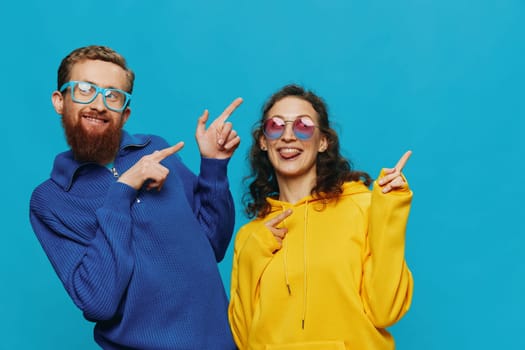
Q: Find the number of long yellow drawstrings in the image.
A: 2